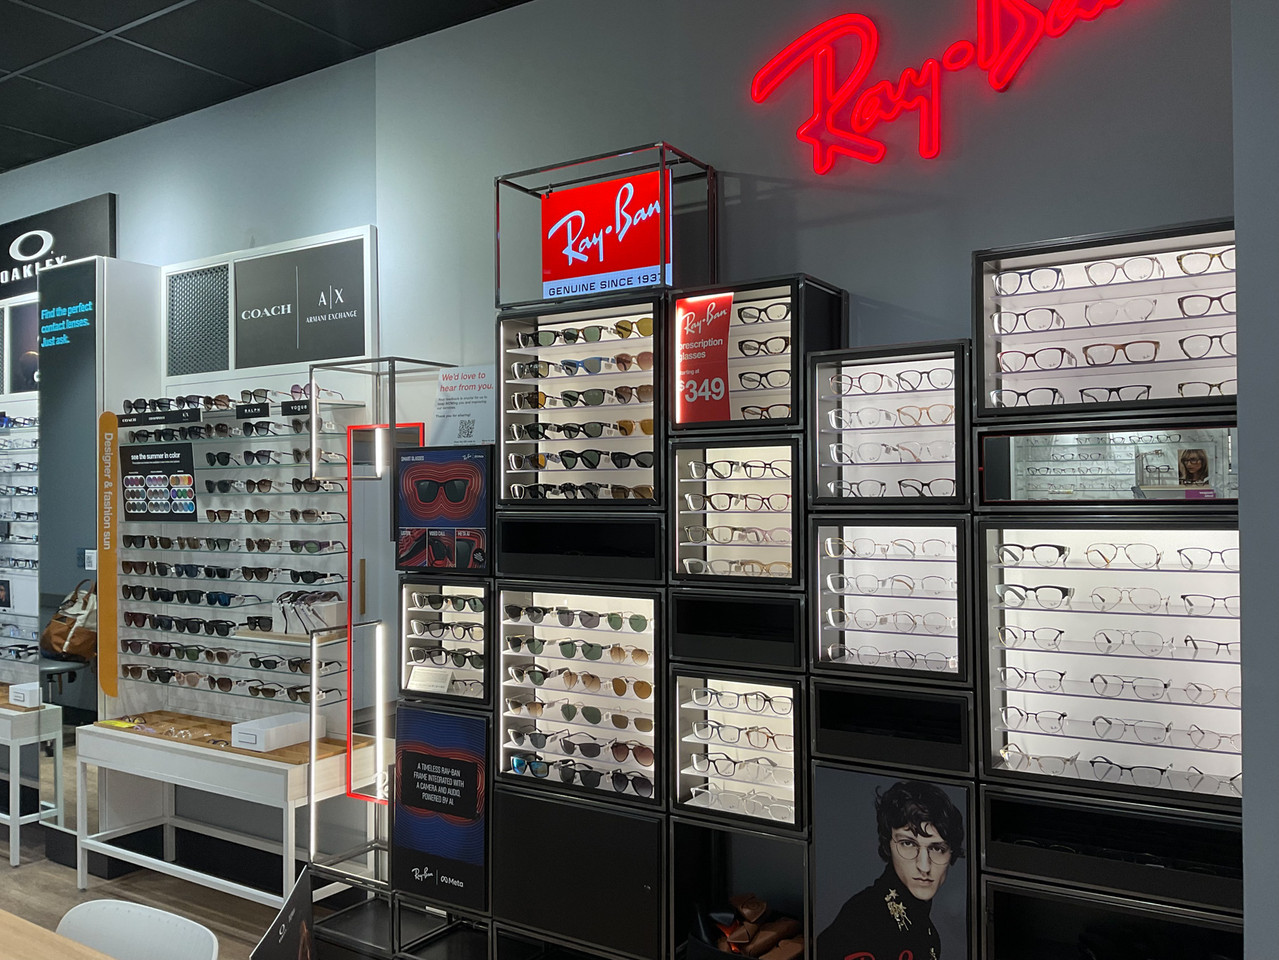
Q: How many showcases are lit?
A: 10